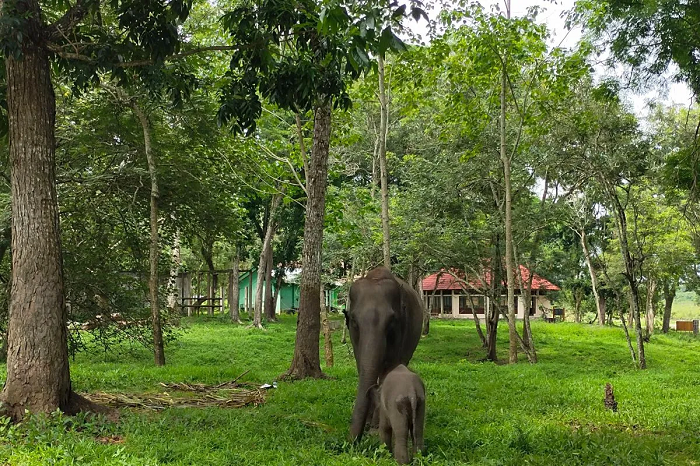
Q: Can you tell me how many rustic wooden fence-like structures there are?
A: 1